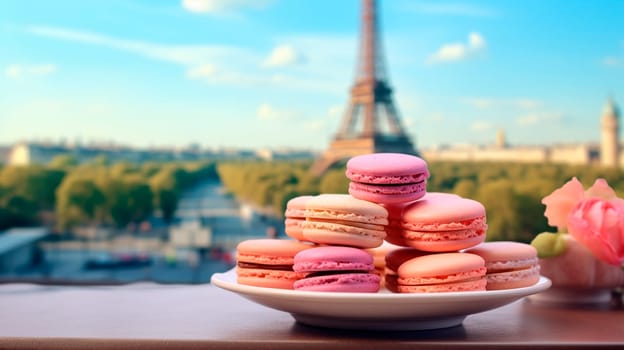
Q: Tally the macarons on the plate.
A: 11